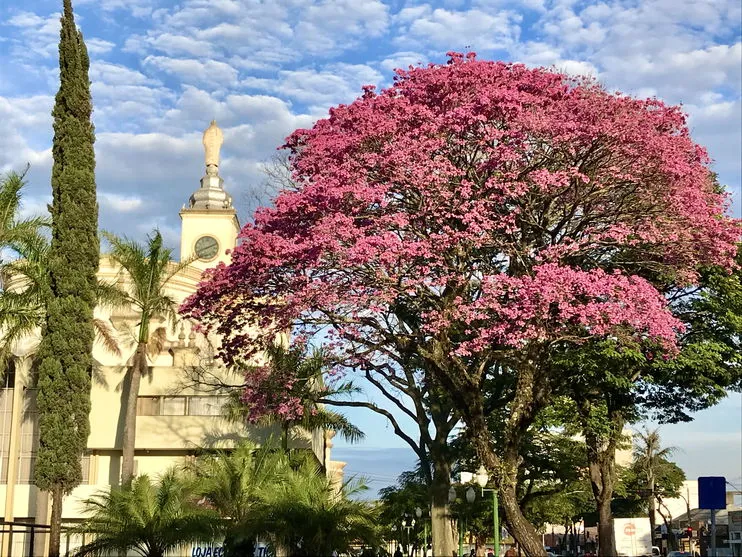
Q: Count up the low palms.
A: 3